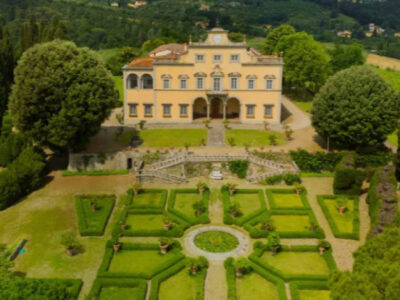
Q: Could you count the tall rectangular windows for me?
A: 13